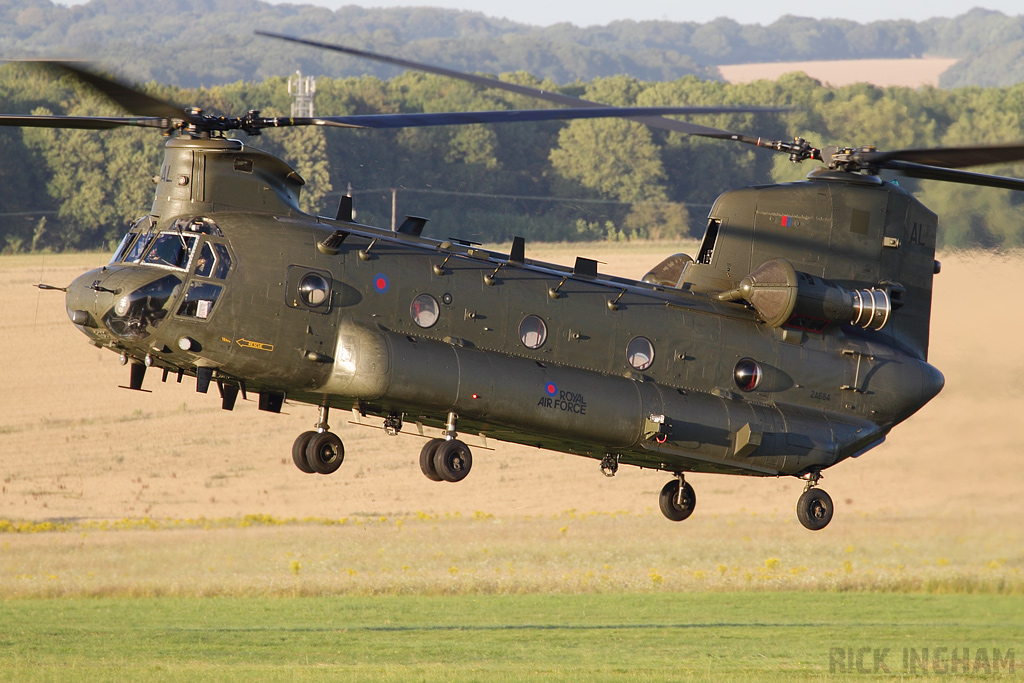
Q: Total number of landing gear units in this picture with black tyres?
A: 4